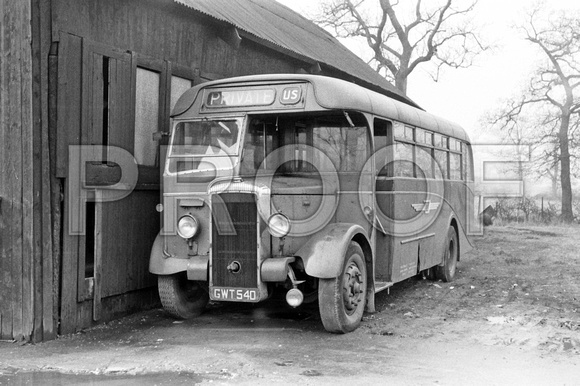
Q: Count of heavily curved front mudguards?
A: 2